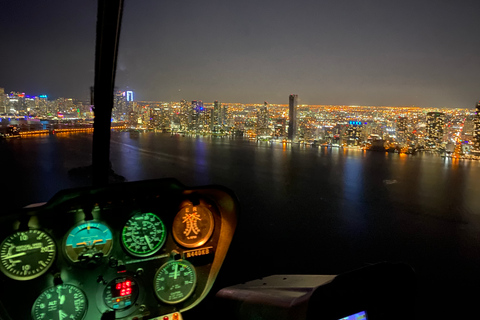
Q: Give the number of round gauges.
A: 7